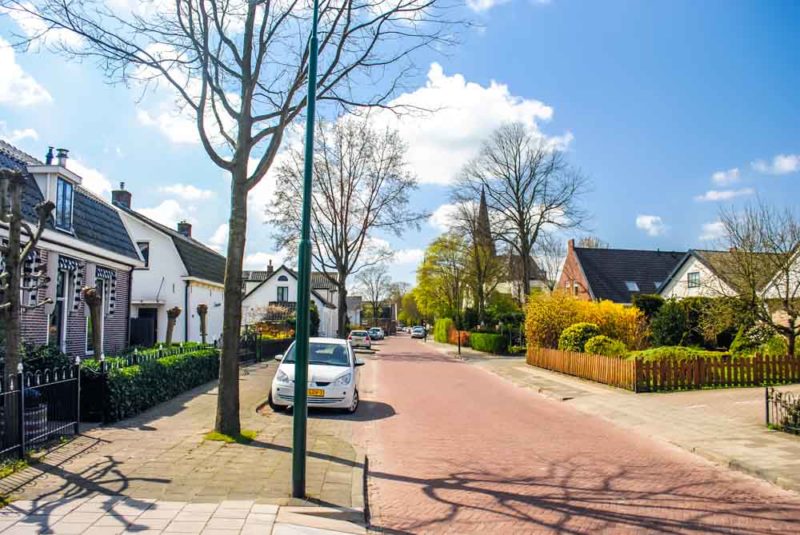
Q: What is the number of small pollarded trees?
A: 3